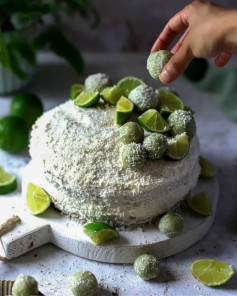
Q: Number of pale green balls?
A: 11